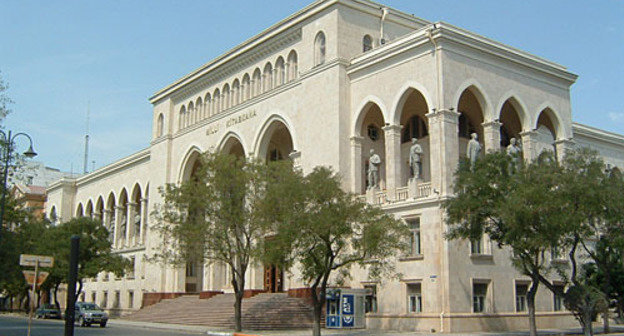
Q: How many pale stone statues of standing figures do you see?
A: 4